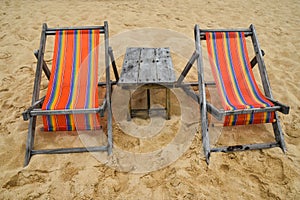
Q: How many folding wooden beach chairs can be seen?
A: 2